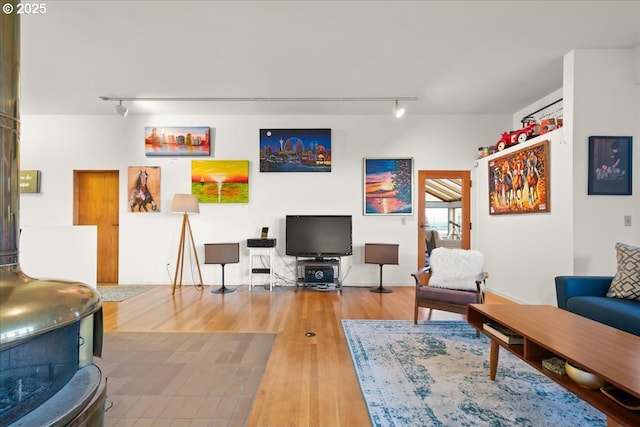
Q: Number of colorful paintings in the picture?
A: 6